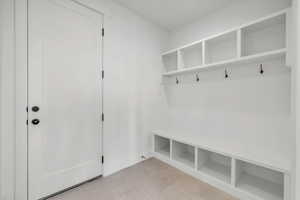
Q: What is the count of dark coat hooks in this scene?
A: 4